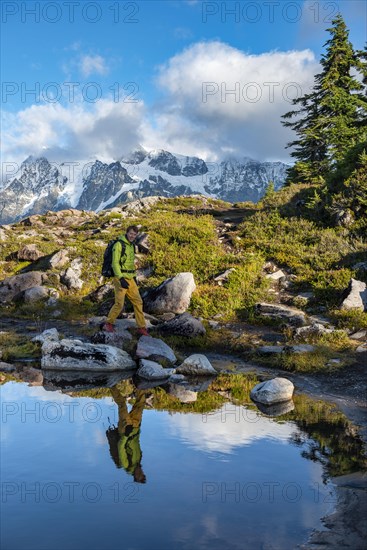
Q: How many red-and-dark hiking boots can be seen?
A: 2